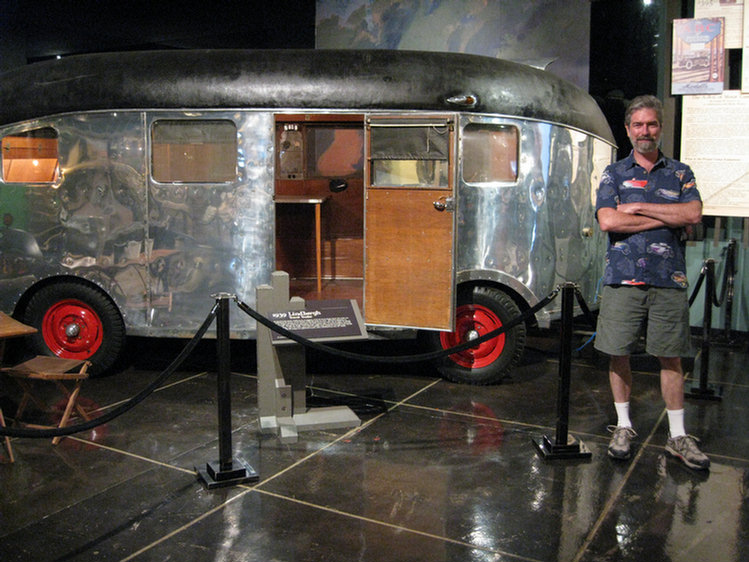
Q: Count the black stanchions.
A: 4